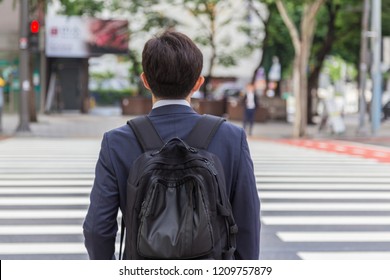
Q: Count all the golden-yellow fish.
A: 0